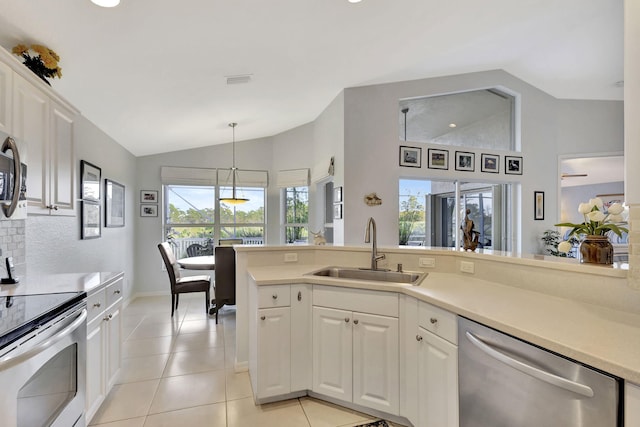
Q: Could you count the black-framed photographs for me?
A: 13